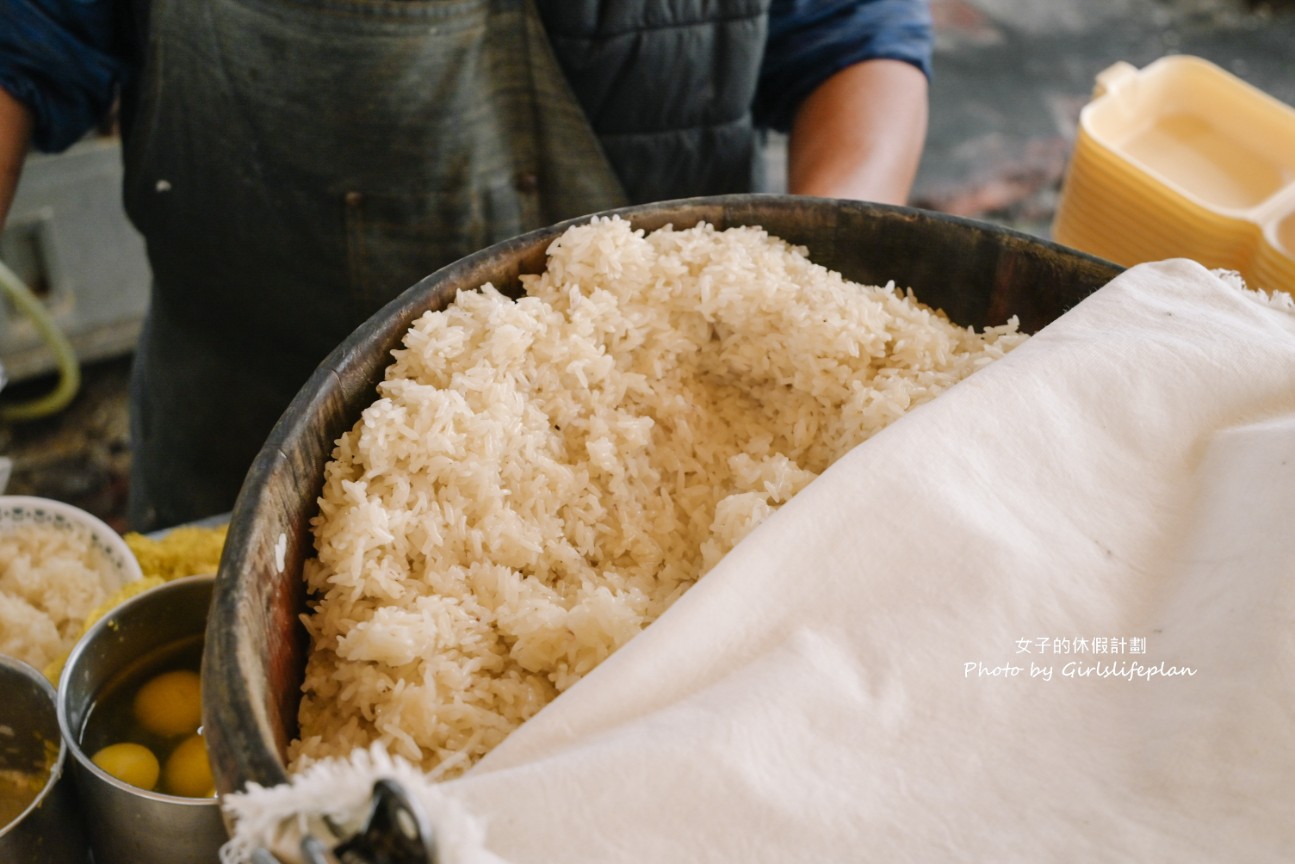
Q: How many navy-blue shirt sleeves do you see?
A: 2